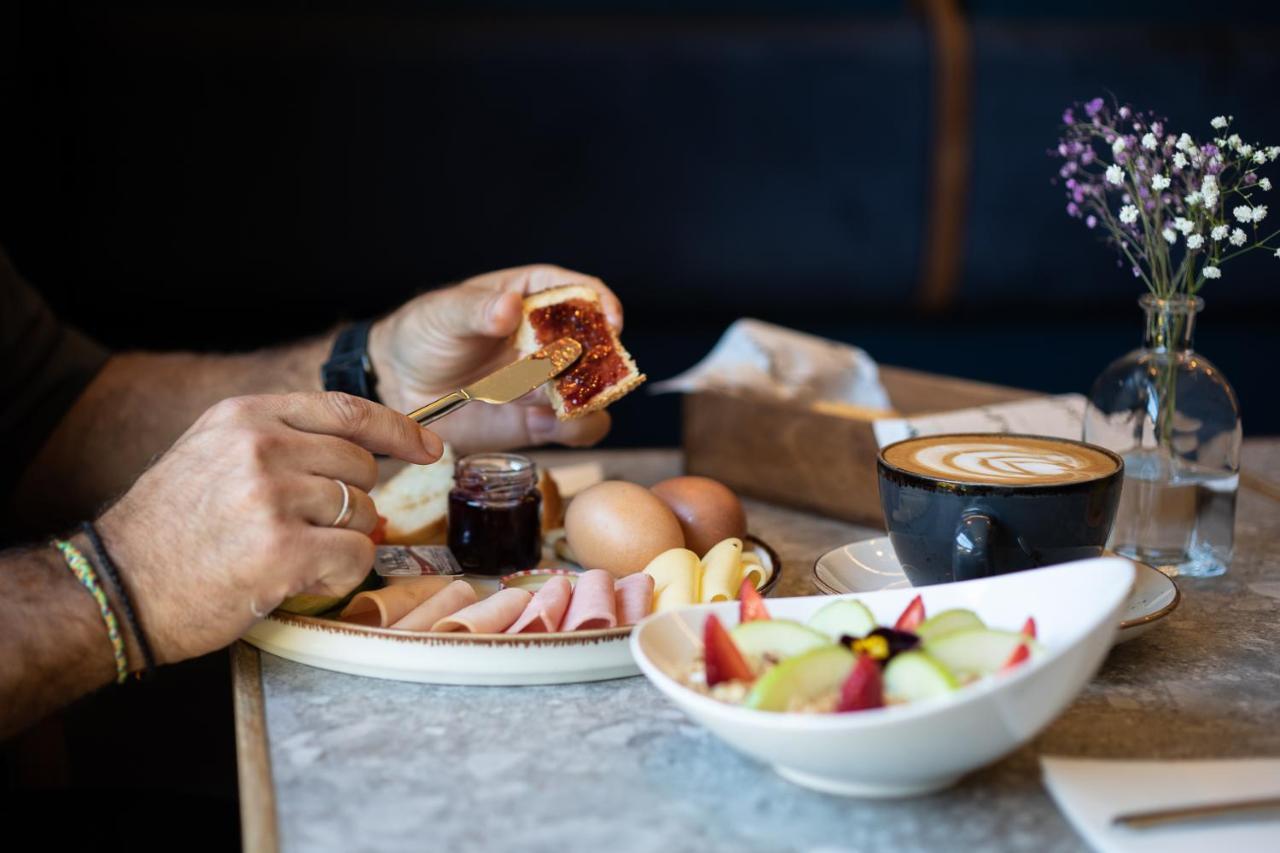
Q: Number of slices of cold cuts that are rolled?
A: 6